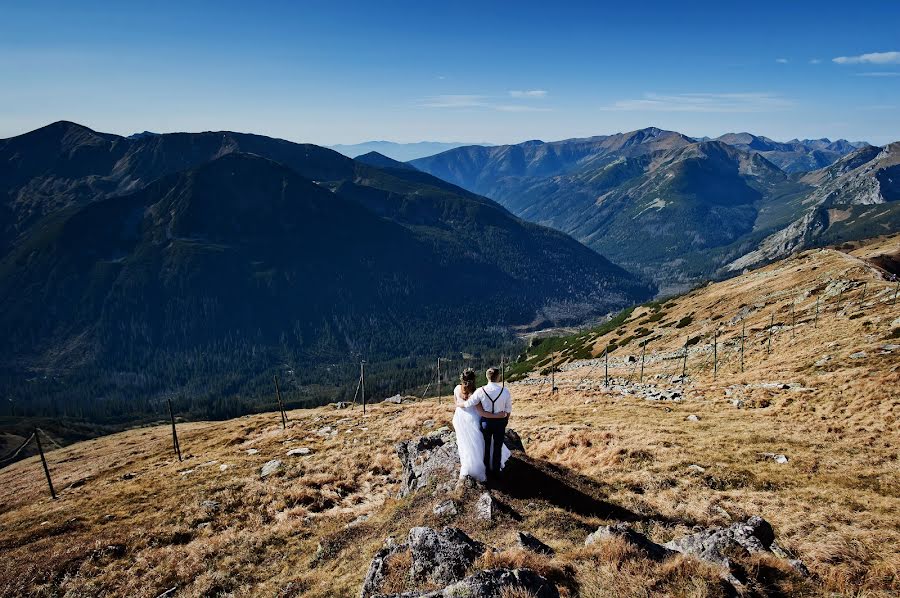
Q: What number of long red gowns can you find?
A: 0